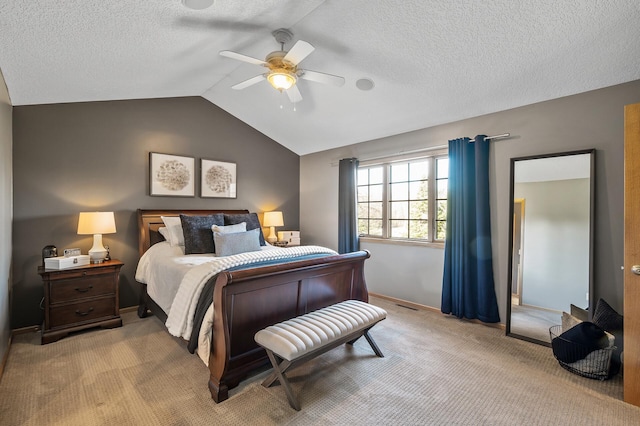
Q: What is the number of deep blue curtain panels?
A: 2